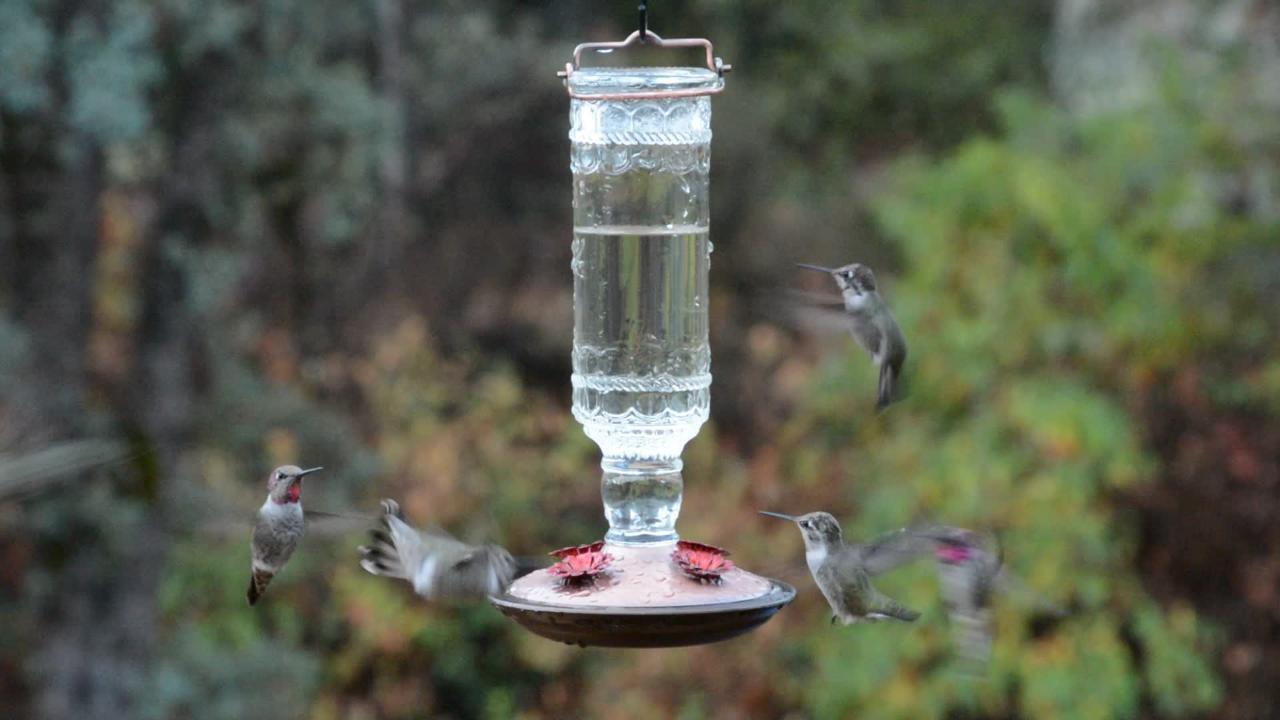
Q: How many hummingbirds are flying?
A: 5